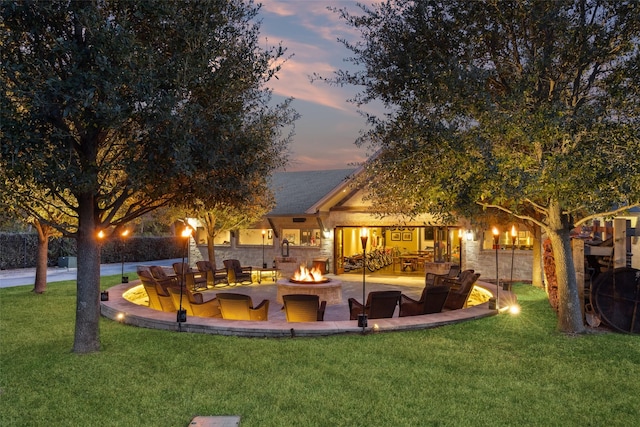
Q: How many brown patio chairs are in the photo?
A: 13